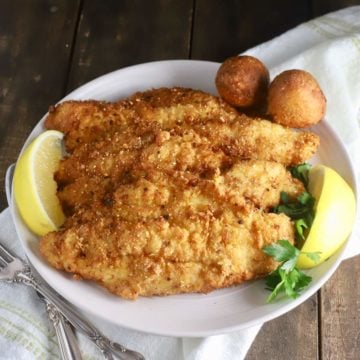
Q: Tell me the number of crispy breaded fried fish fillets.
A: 4